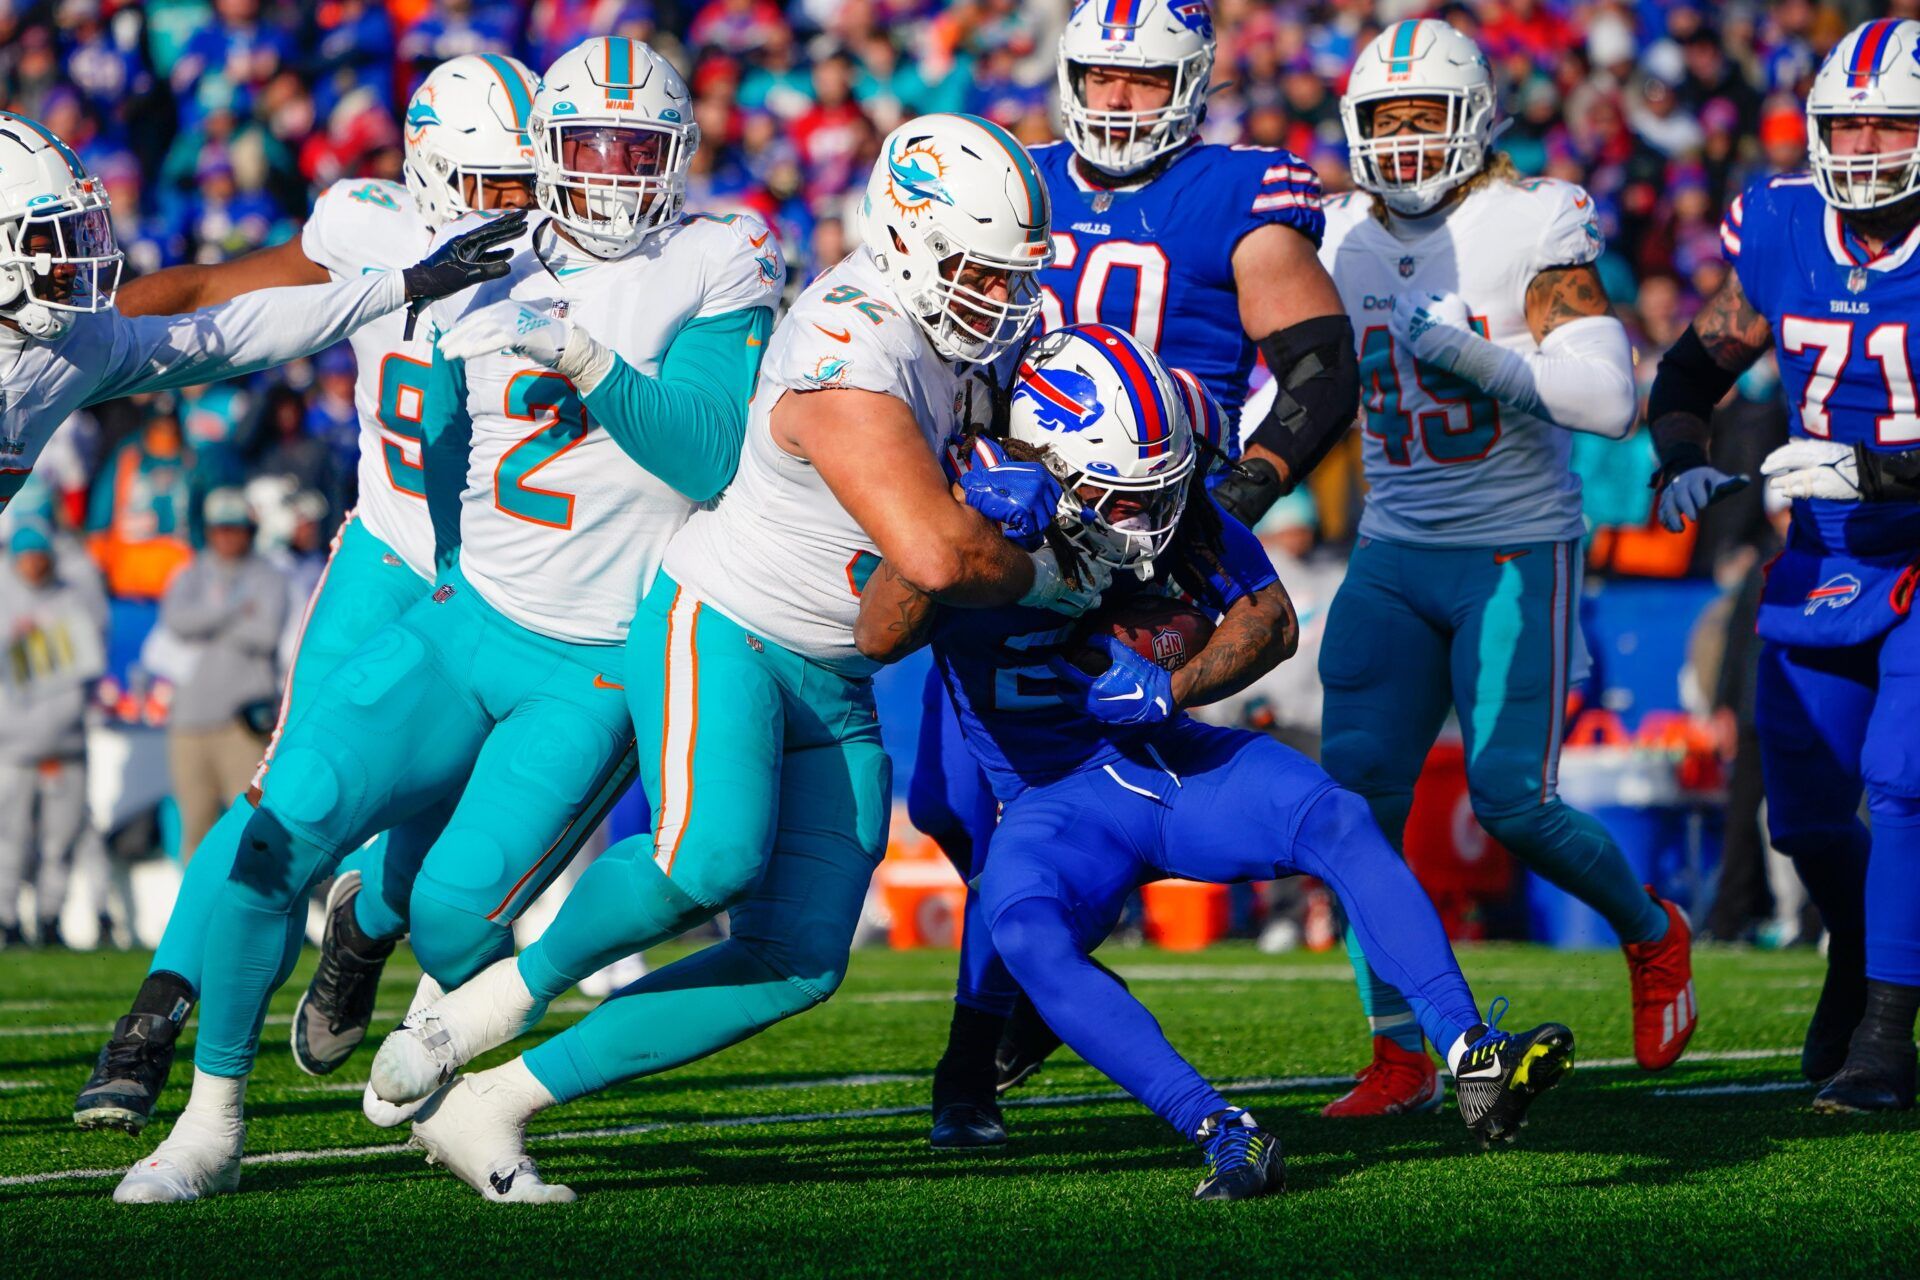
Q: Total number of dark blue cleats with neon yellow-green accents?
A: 2